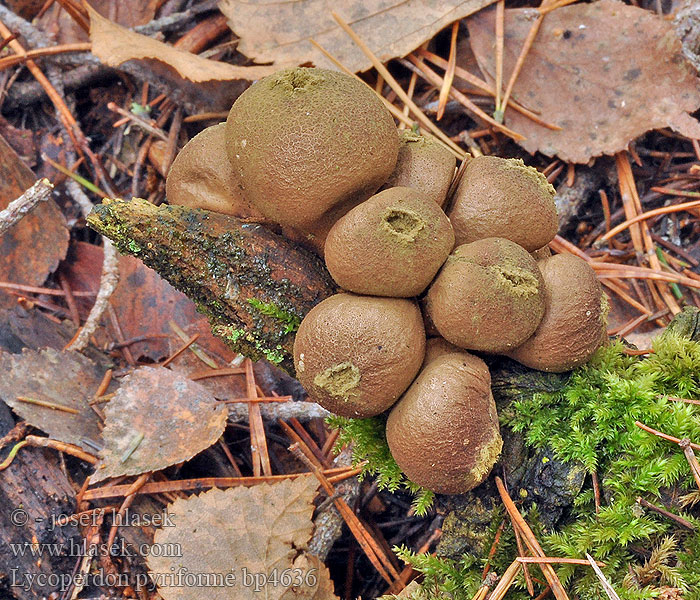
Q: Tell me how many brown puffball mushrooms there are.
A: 9